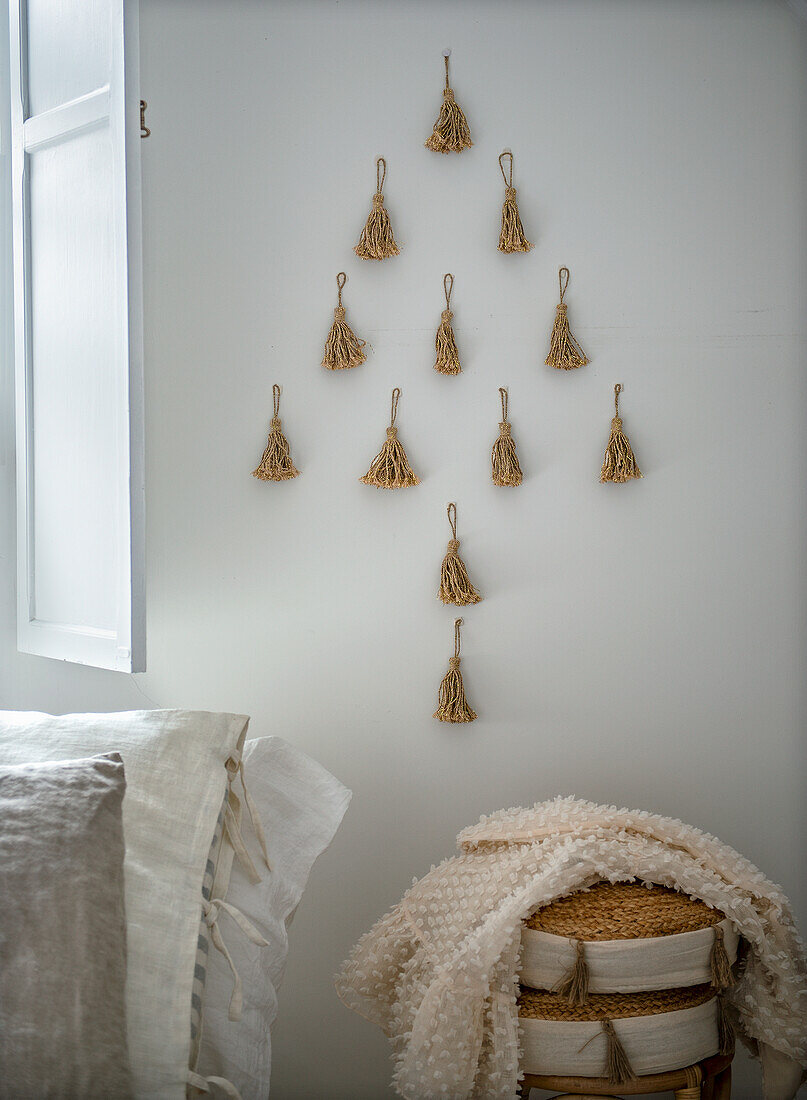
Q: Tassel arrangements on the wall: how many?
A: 12